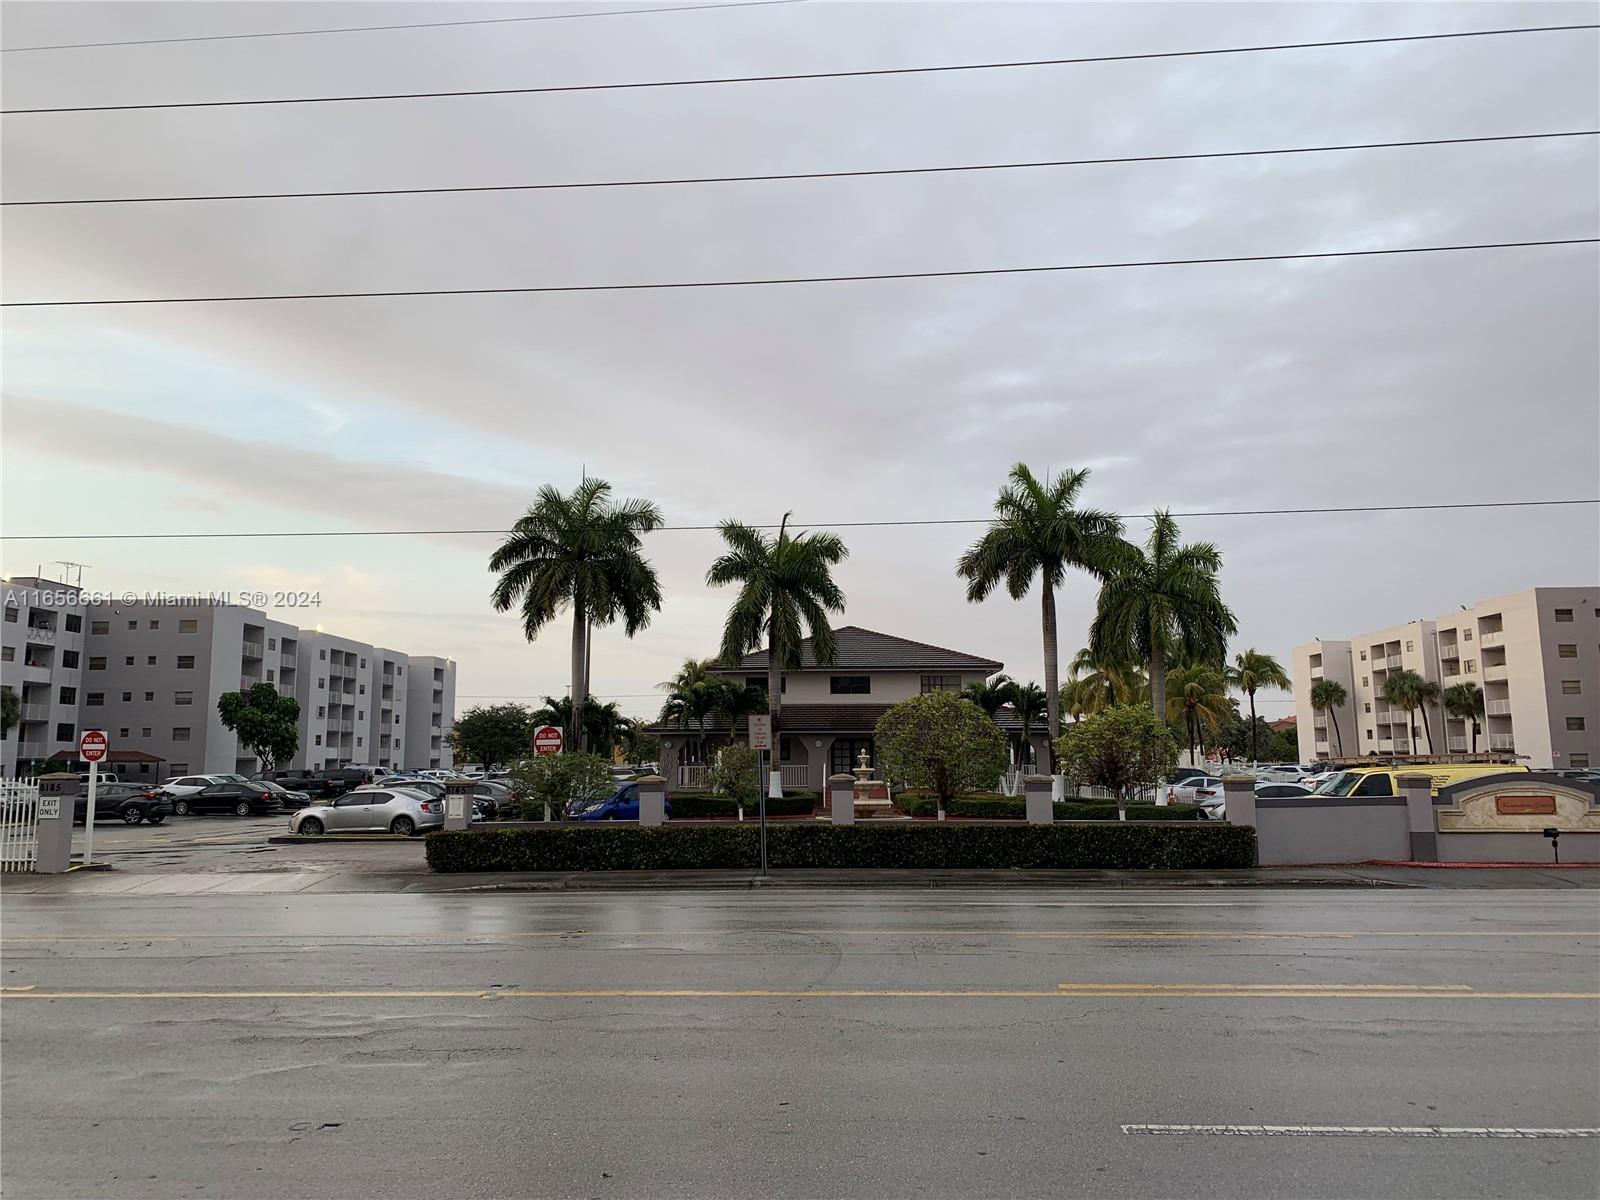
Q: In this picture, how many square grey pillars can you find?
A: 7